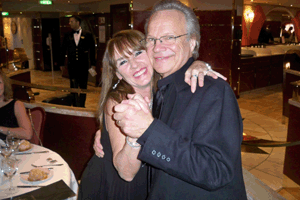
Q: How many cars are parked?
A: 0